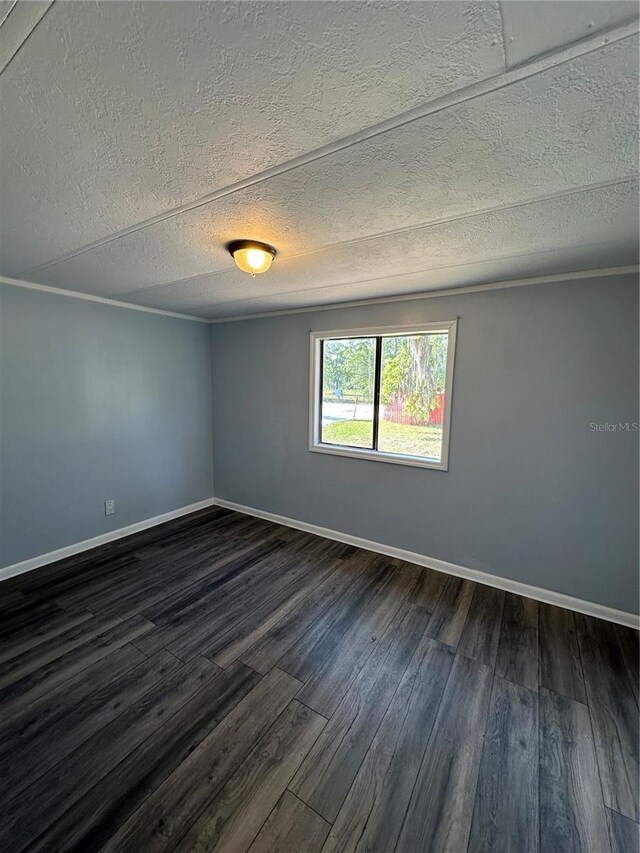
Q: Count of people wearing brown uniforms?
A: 0